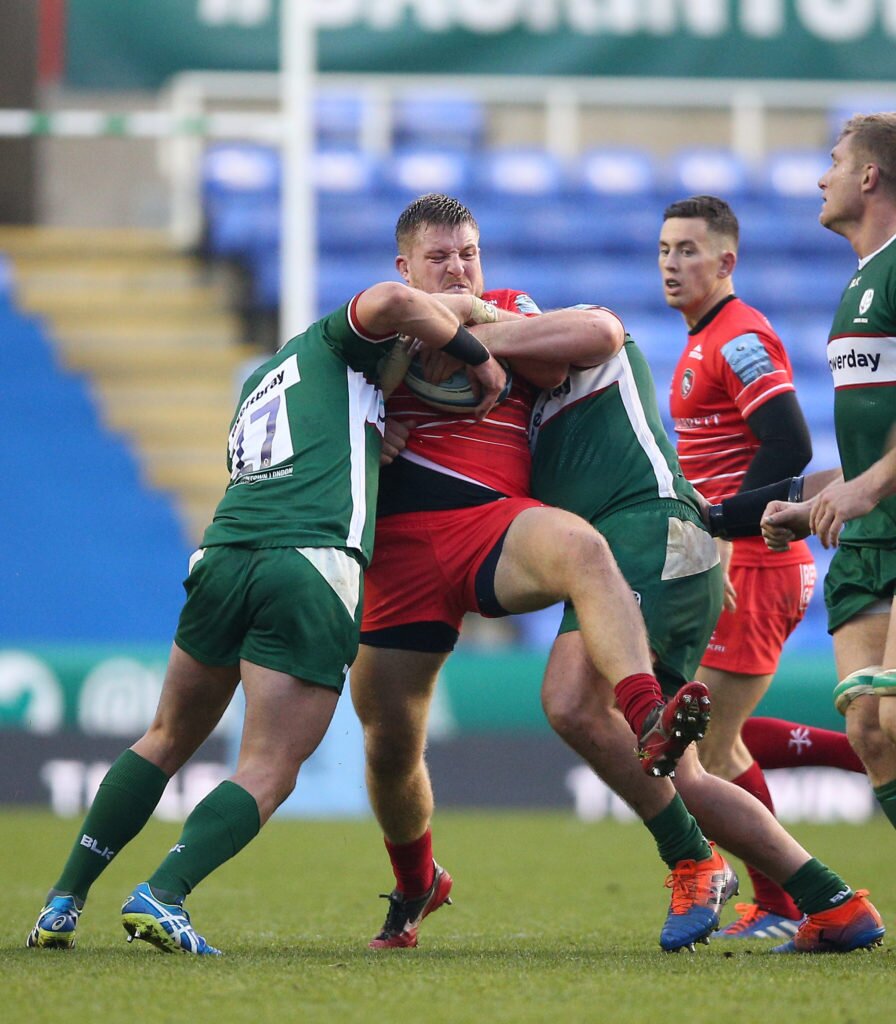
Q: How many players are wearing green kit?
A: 3